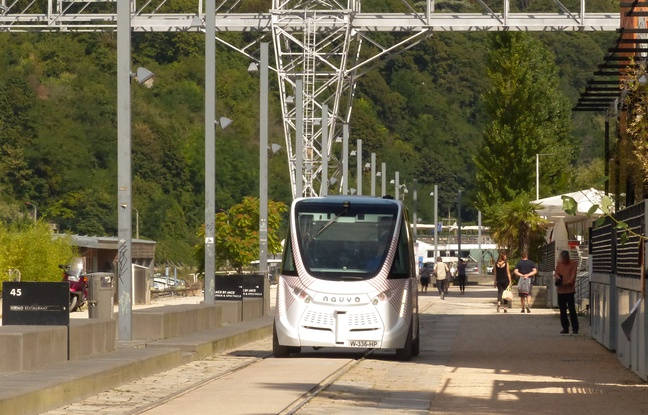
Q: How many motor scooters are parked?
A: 1